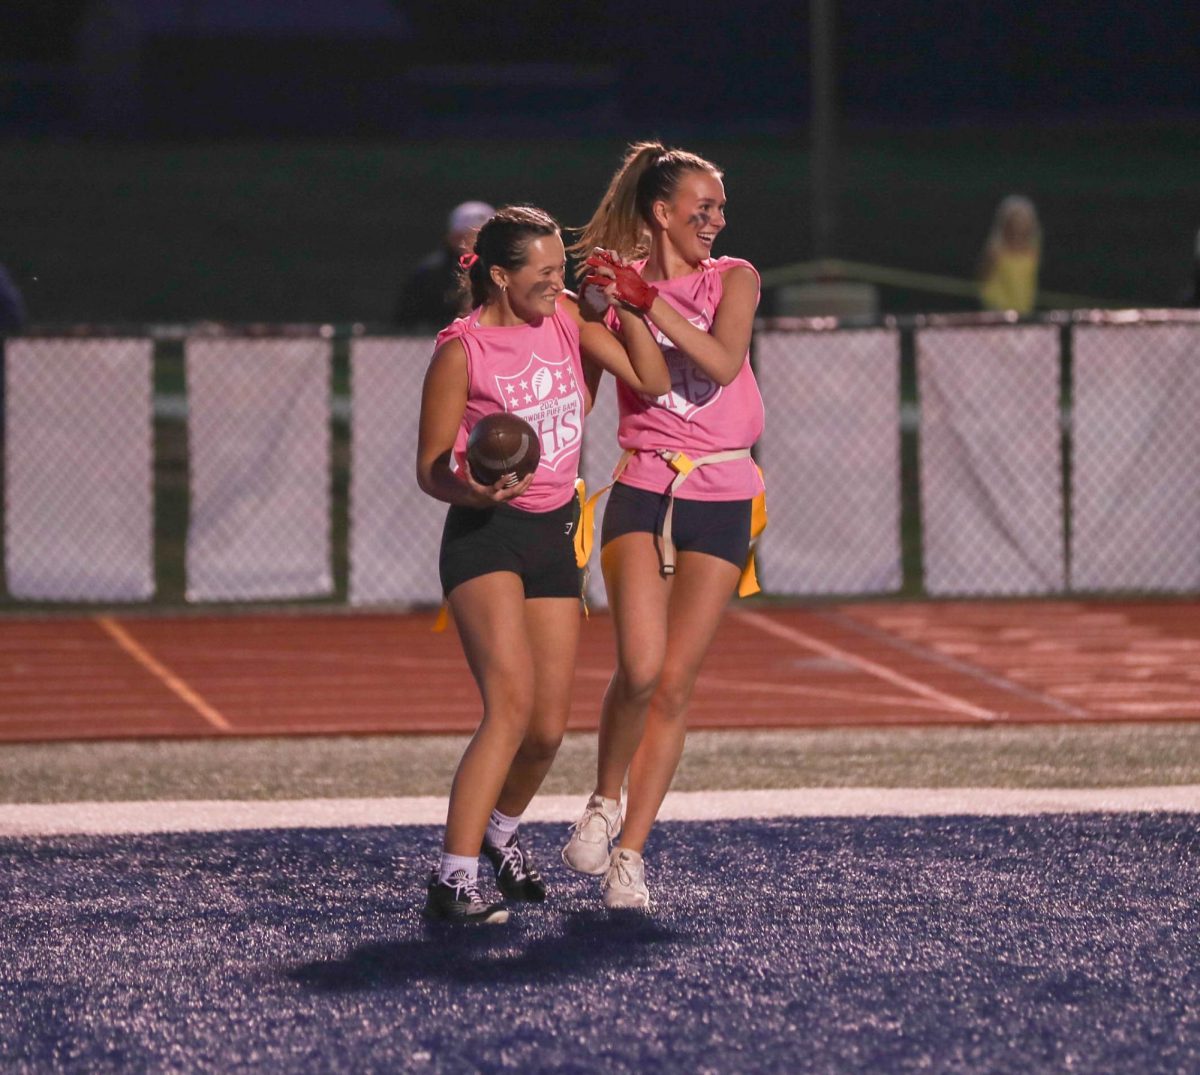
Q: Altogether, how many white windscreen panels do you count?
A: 7